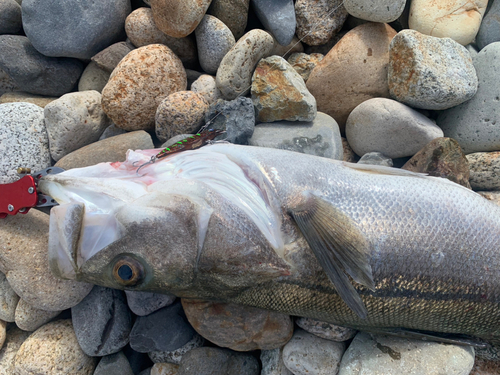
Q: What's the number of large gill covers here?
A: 1